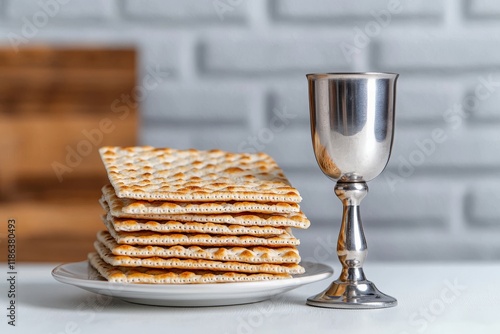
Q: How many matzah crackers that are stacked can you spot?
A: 8